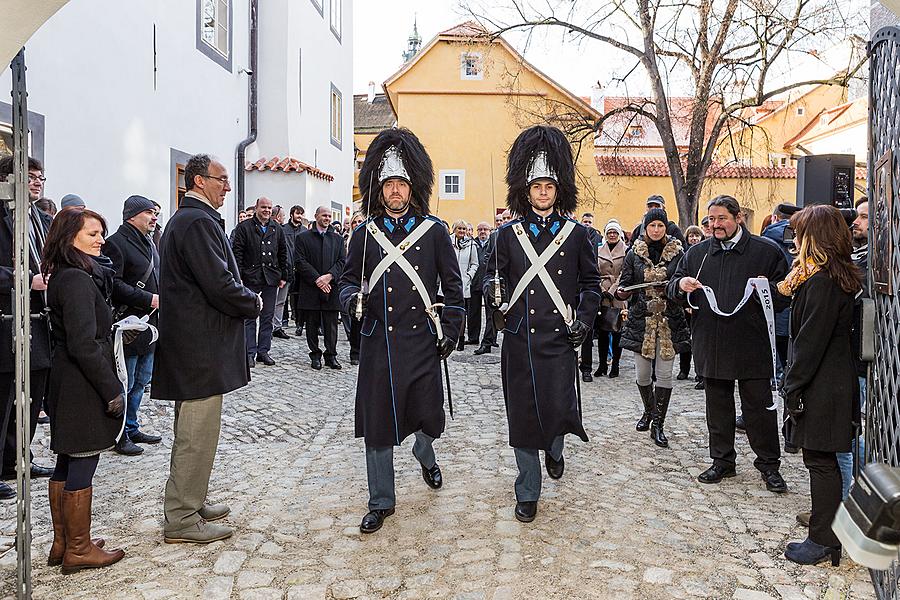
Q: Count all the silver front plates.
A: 2